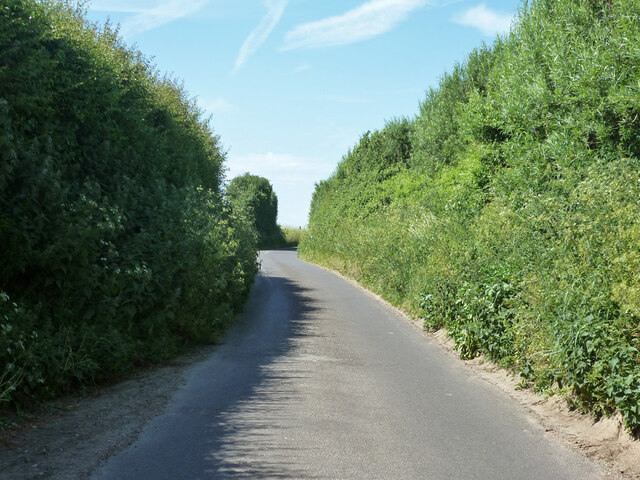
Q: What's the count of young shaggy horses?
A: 0